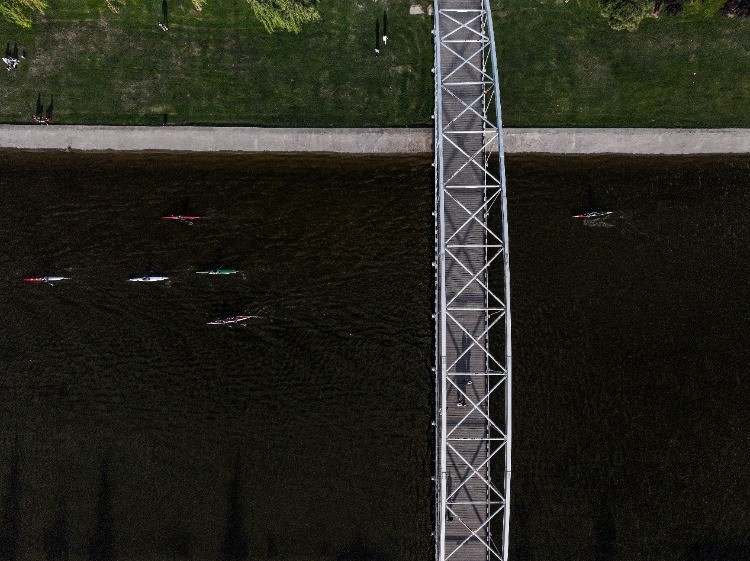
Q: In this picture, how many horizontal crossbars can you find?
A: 10